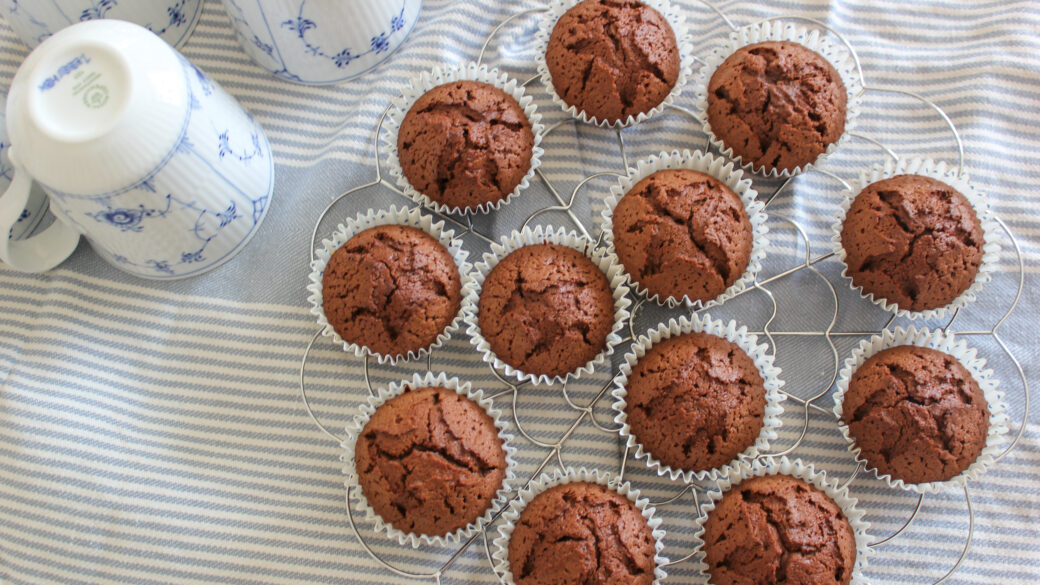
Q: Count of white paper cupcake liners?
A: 12